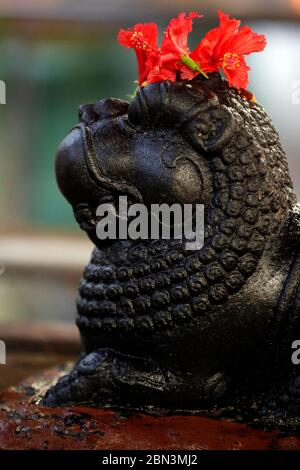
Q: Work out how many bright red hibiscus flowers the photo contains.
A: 3